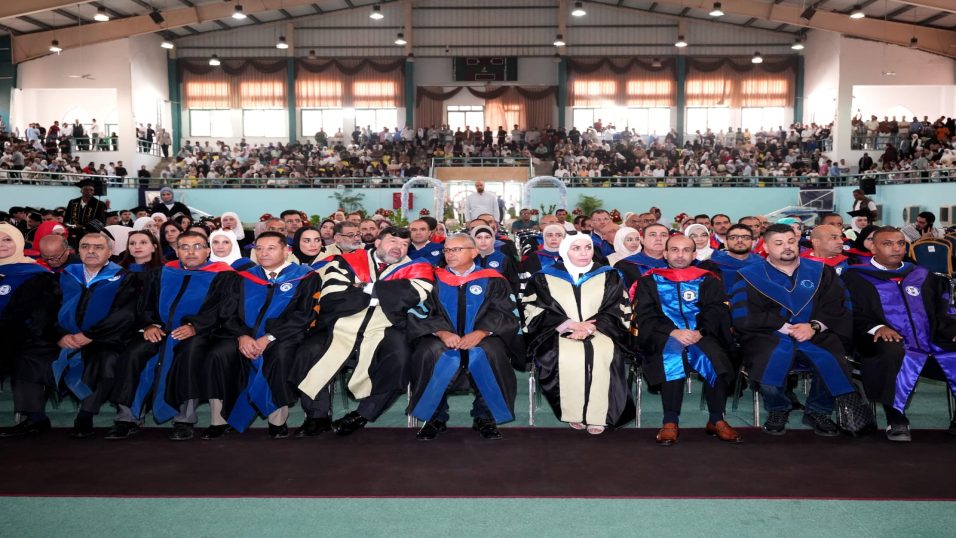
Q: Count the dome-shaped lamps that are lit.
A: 15